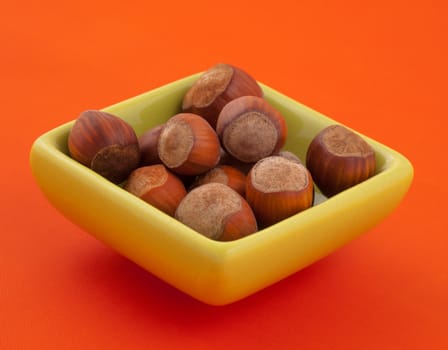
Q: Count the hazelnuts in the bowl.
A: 11